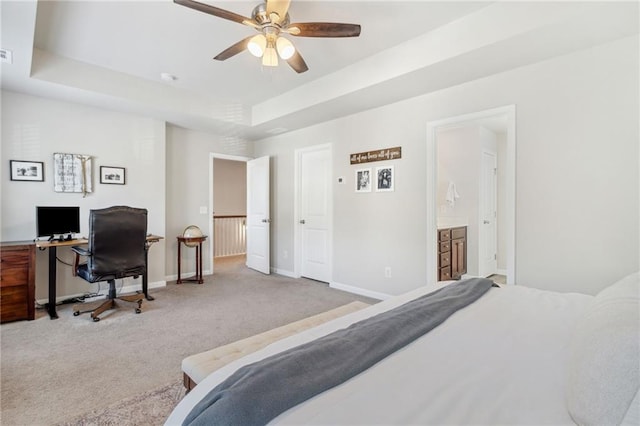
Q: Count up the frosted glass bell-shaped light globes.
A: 3